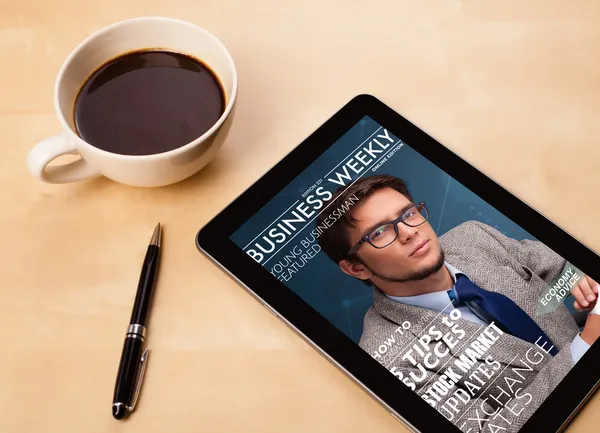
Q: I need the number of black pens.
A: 1